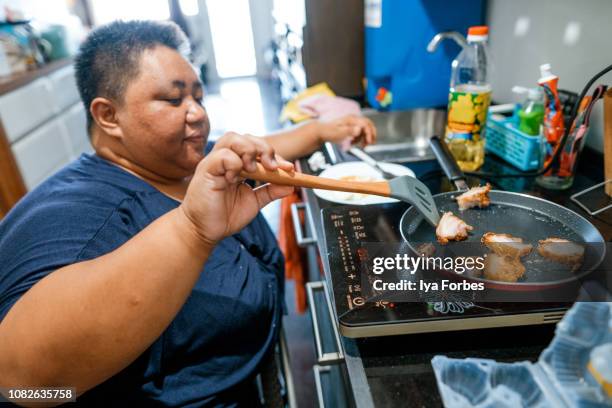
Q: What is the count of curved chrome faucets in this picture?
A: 1